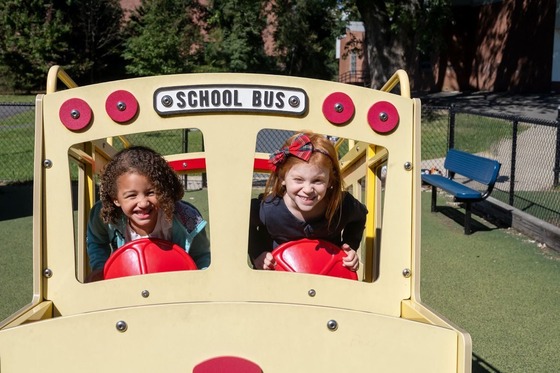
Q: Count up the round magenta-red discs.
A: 4